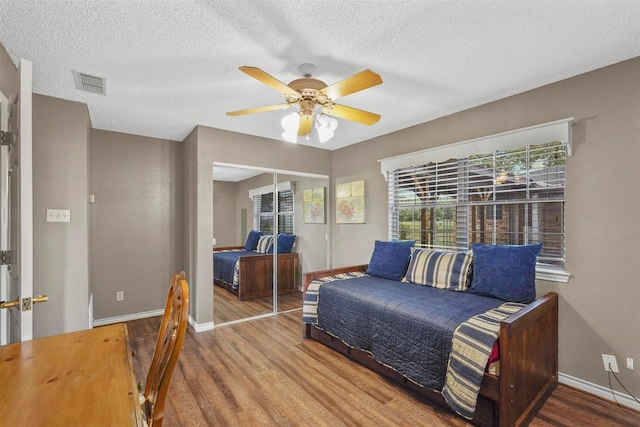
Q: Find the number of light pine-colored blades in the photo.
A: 5